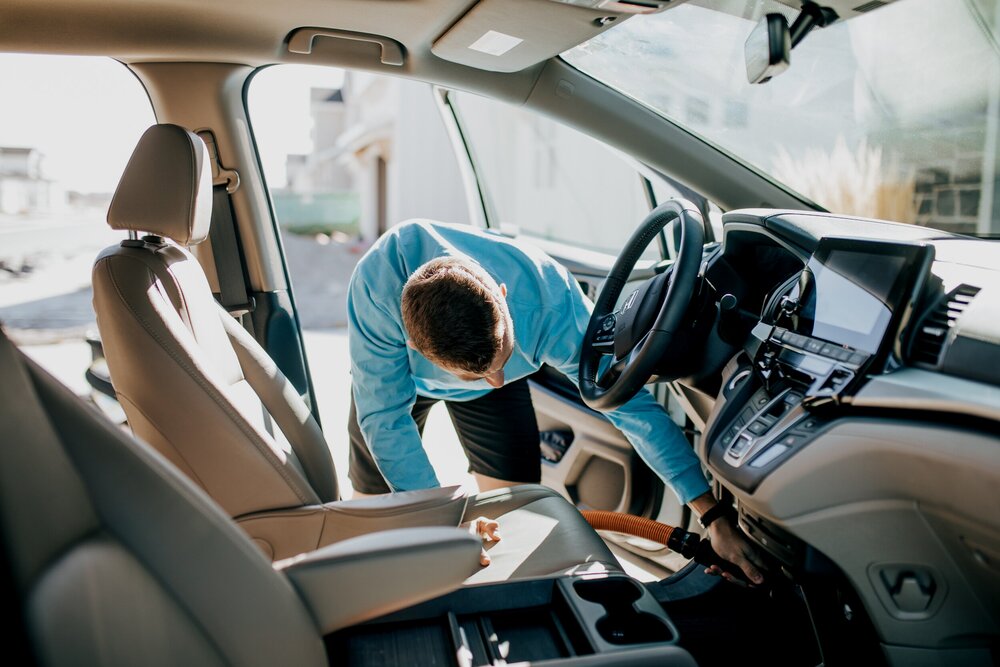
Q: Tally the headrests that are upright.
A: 1